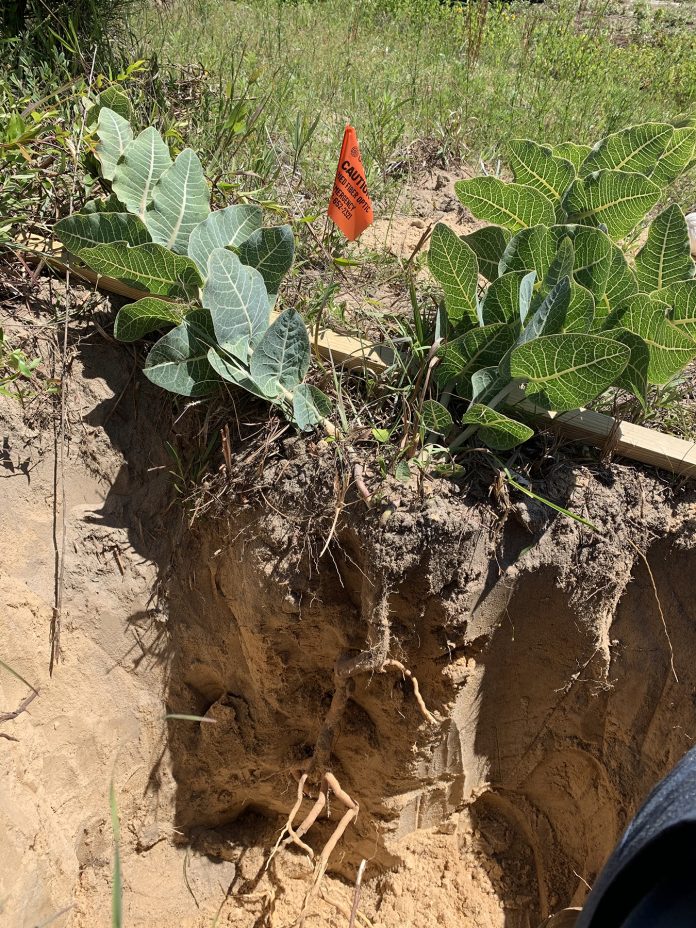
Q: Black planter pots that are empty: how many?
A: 0